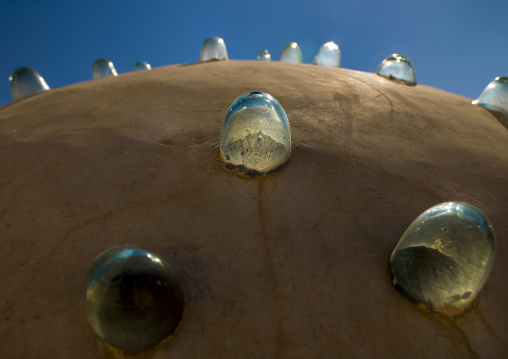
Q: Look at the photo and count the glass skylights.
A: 12